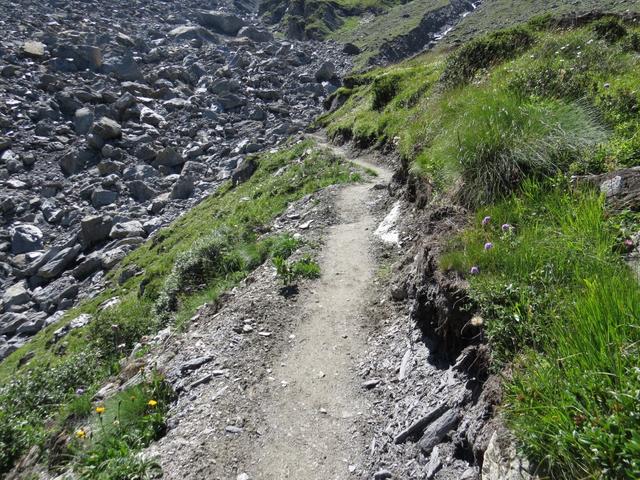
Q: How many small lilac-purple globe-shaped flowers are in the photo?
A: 4